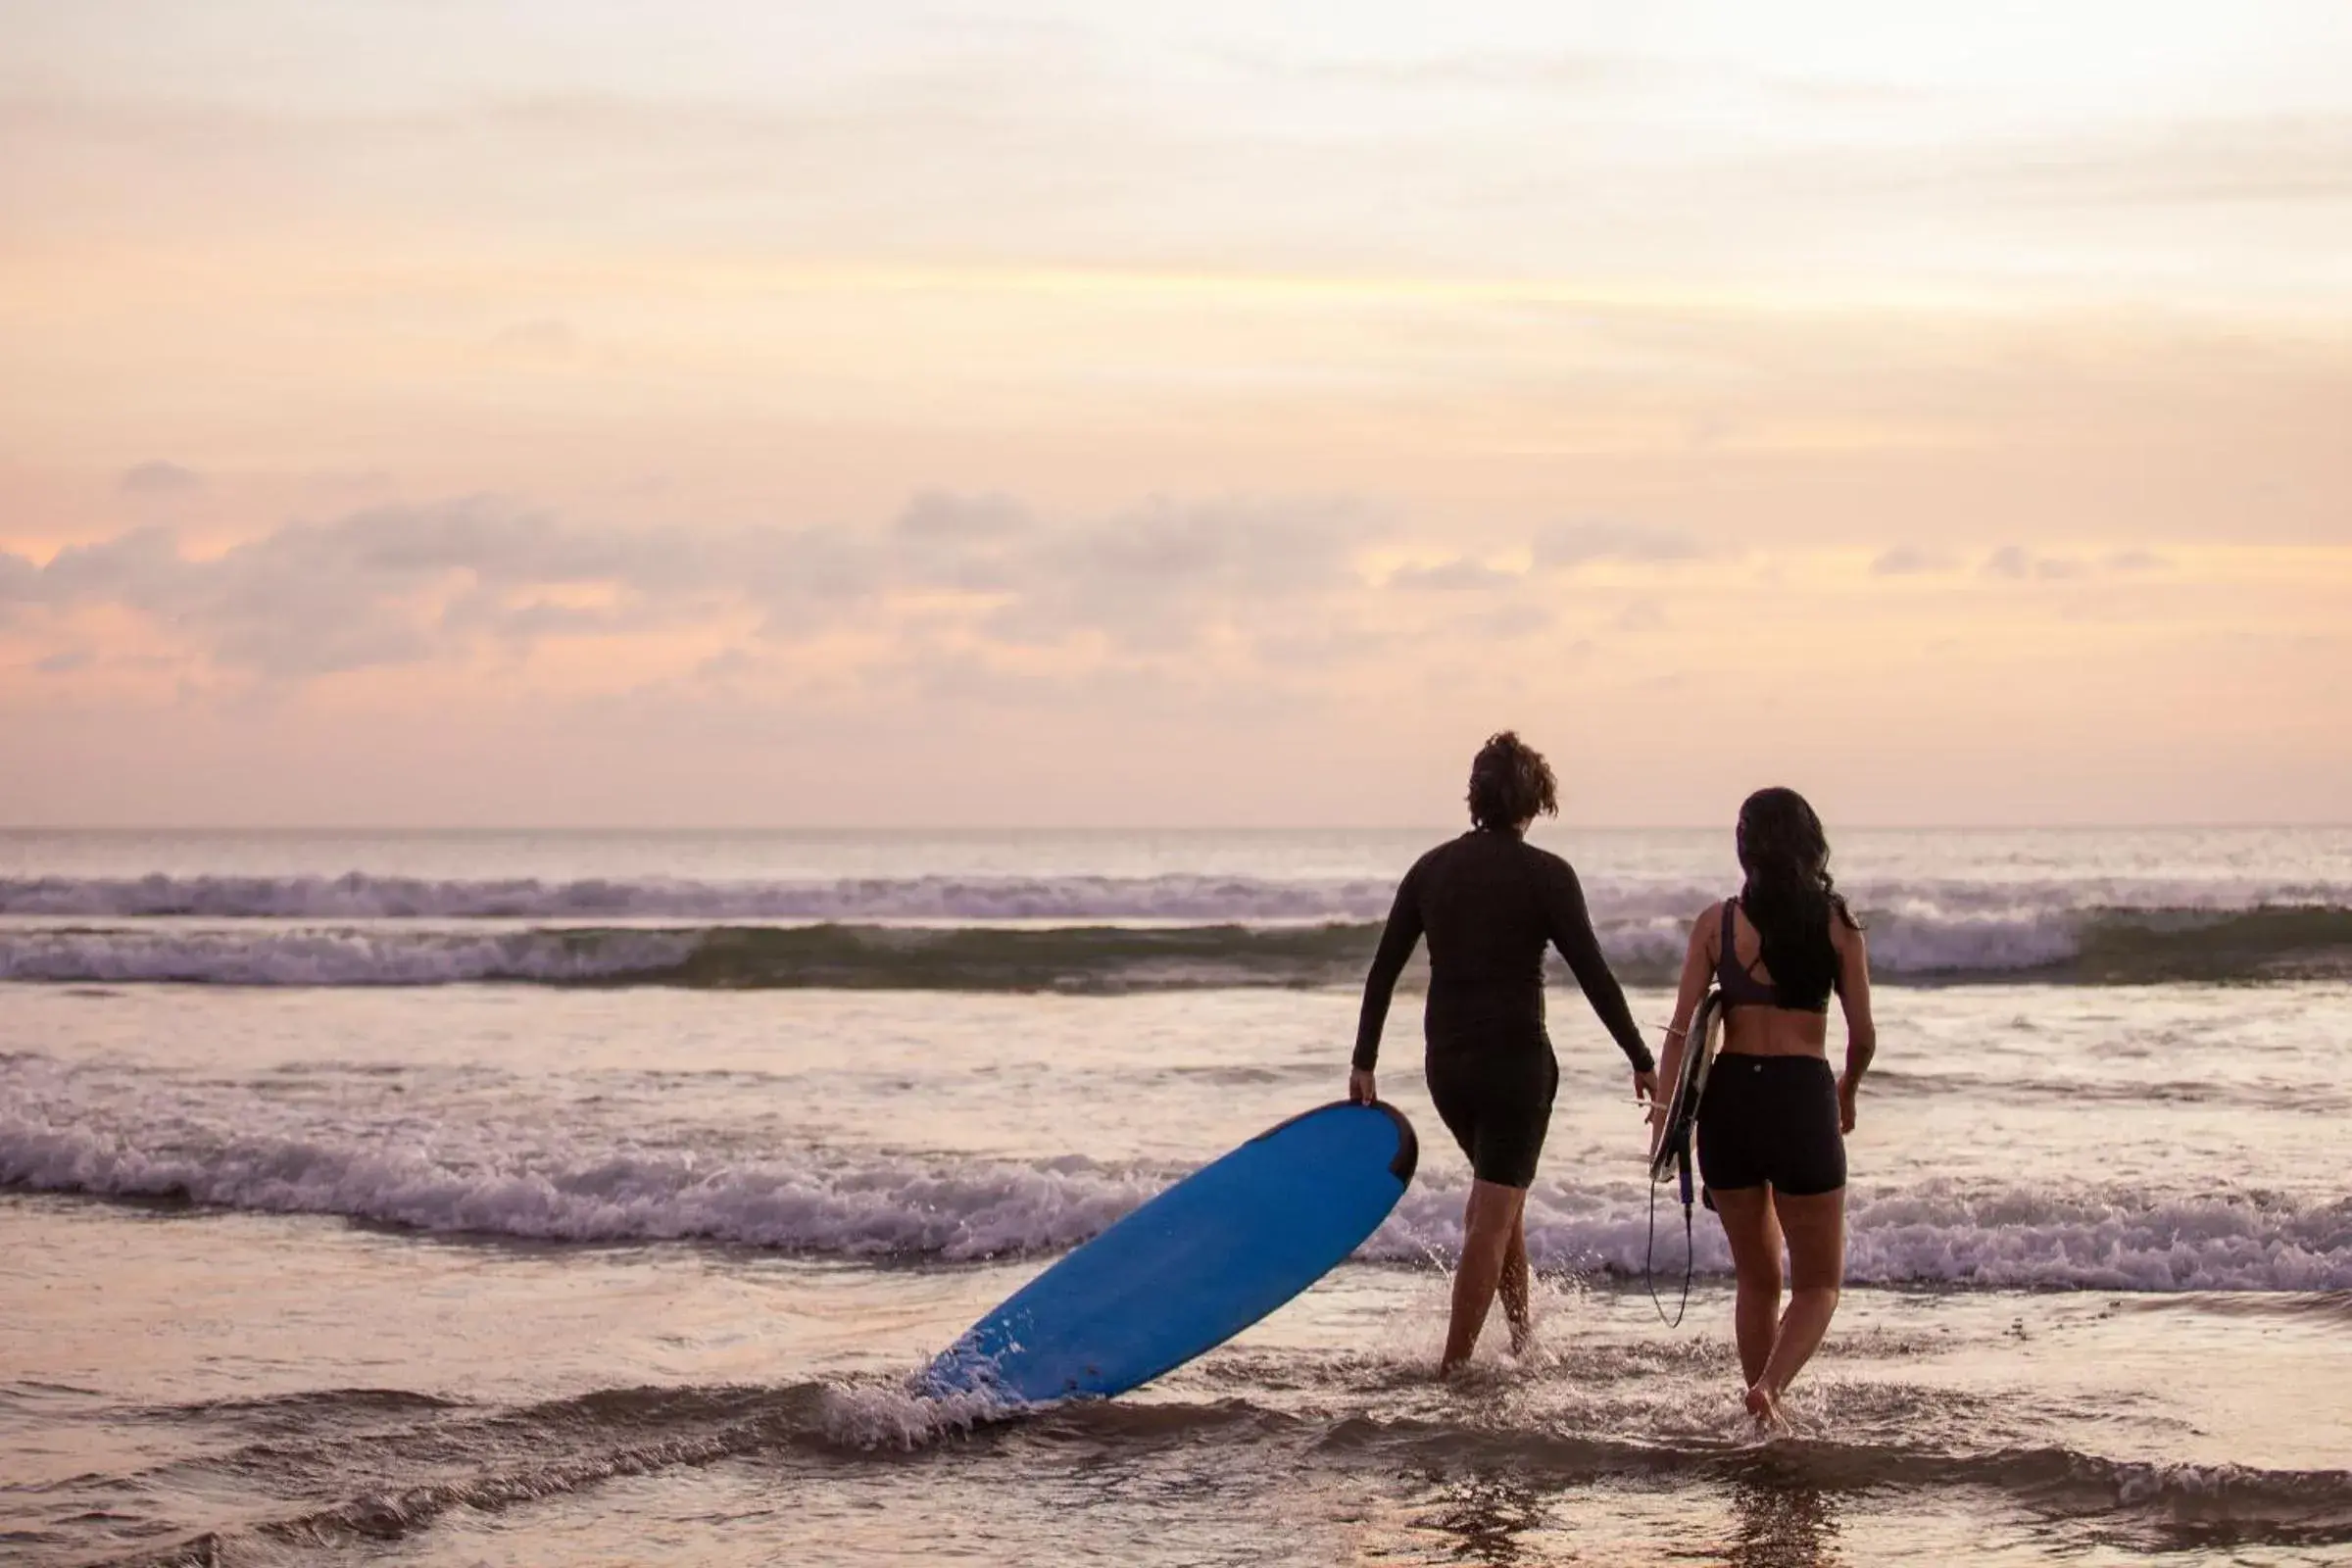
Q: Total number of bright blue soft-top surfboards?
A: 1